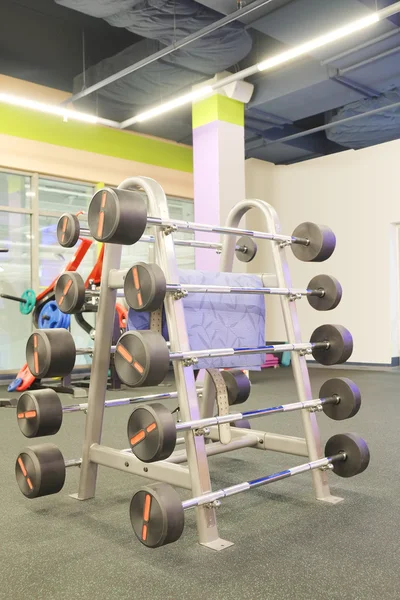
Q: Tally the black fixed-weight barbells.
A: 10